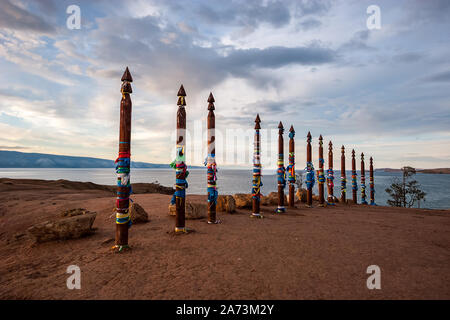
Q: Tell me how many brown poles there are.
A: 13